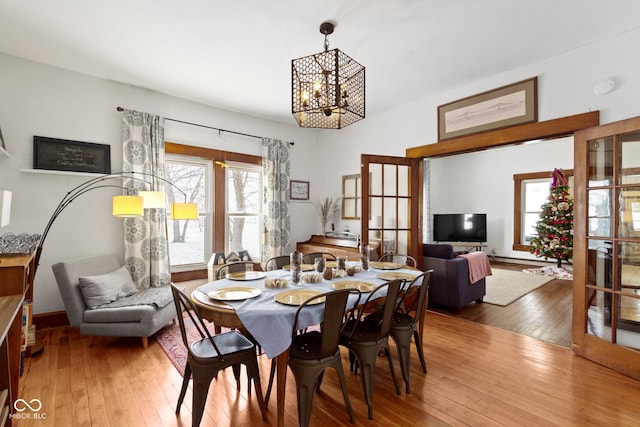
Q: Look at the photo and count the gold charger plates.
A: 8